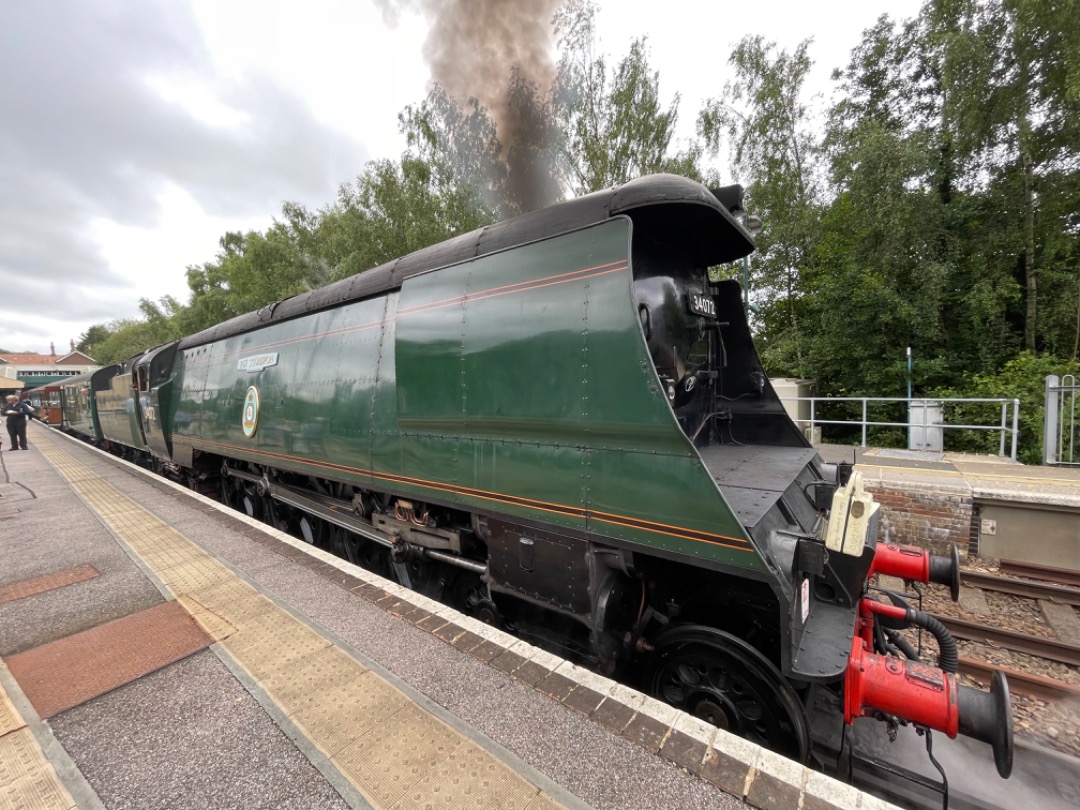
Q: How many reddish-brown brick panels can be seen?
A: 2